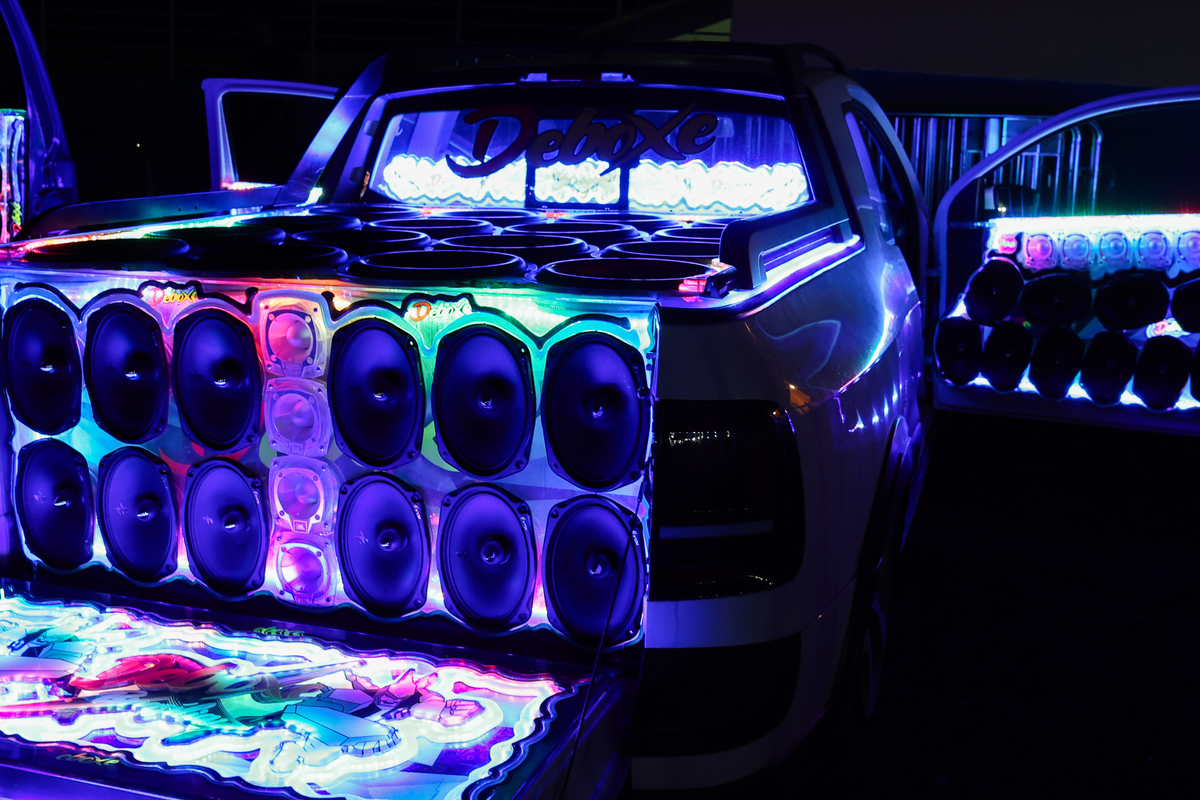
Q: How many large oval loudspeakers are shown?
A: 12